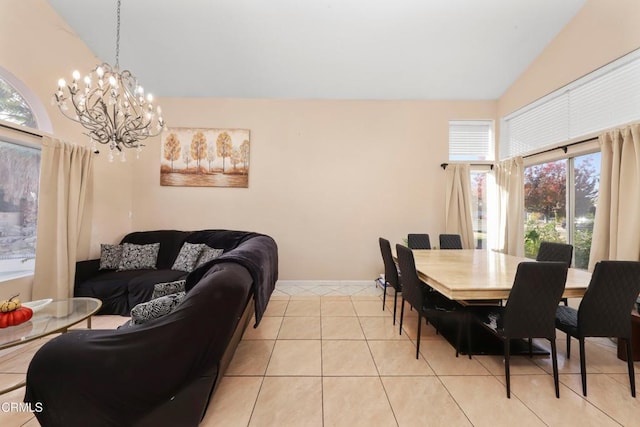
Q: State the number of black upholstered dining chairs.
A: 7